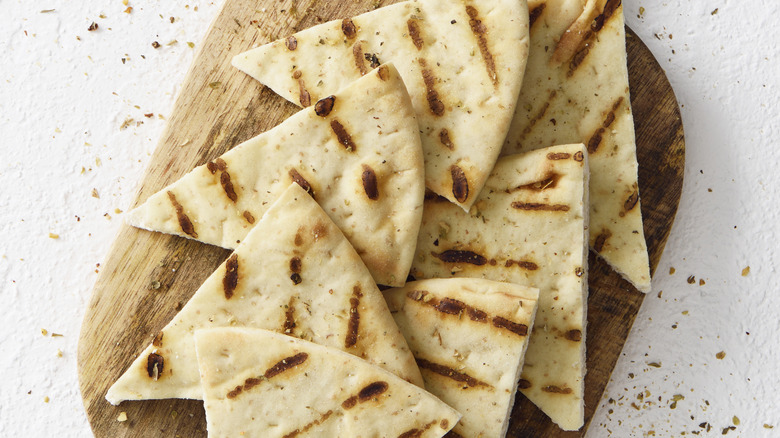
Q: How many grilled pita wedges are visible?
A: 7